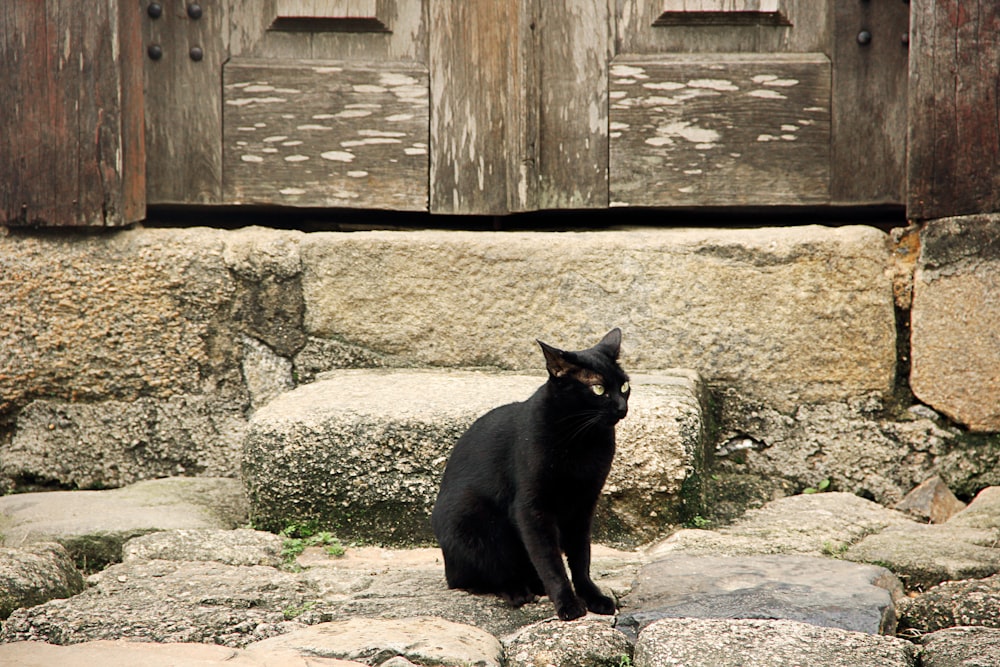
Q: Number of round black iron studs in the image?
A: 6